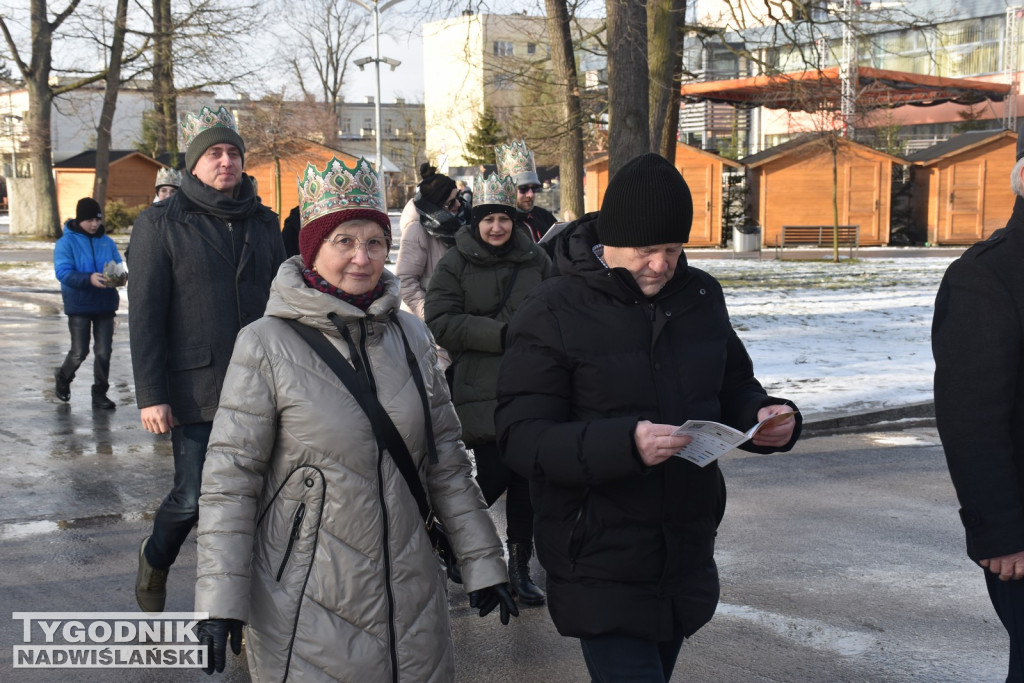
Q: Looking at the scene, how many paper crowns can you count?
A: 6